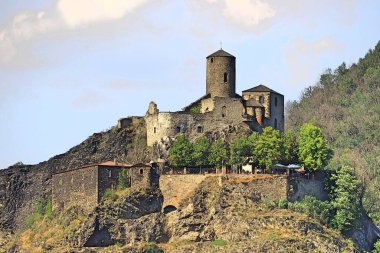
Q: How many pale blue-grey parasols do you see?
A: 2